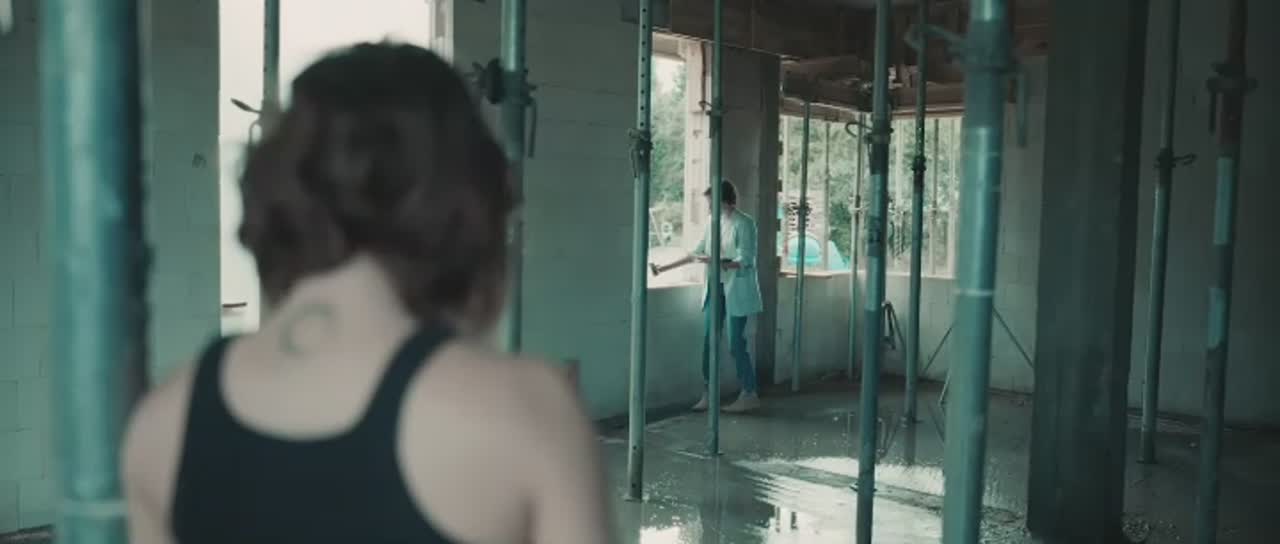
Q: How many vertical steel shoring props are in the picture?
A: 12